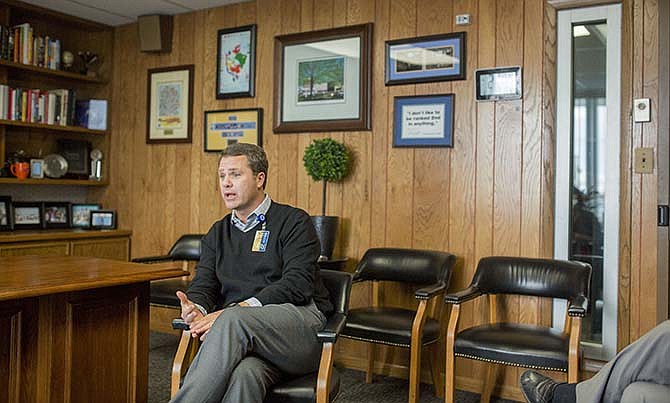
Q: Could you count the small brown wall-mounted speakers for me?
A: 1